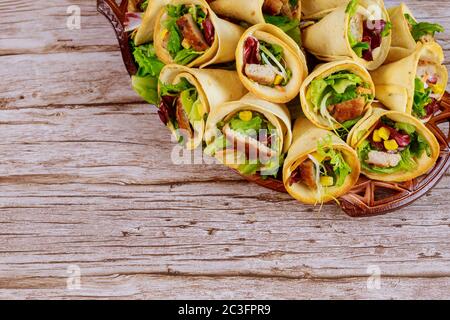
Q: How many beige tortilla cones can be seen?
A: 13